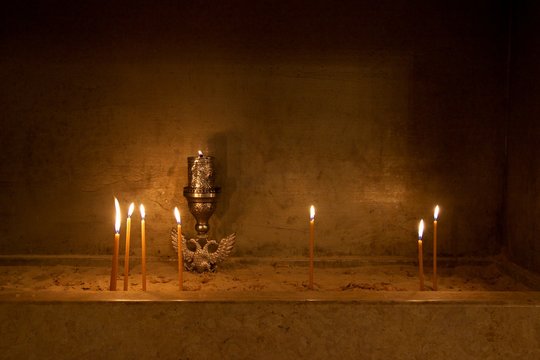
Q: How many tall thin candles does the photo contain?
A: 7